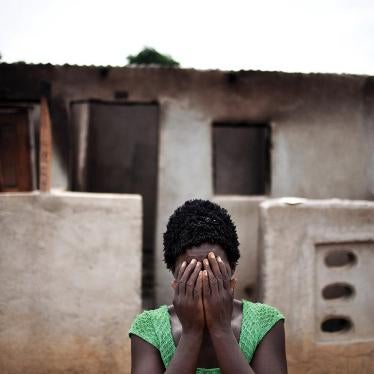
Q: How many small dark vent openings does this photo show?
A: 3